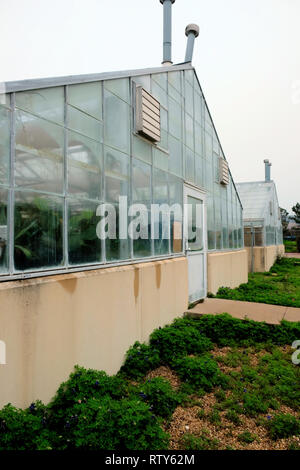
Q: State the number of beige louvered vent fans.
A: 2